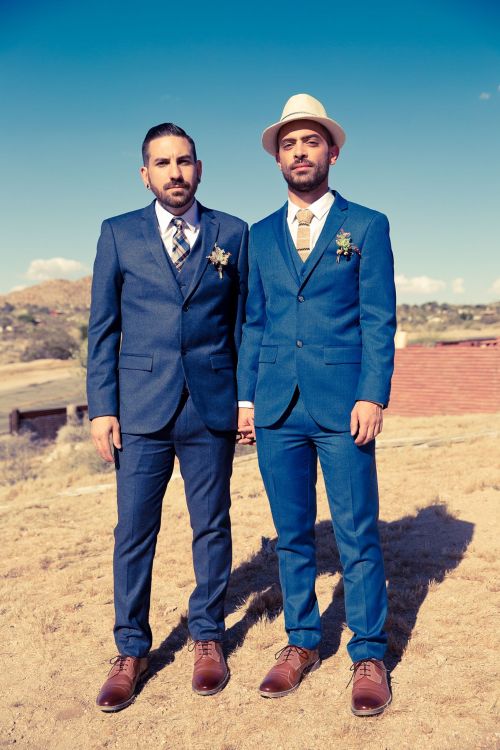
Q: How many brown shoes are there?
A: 4